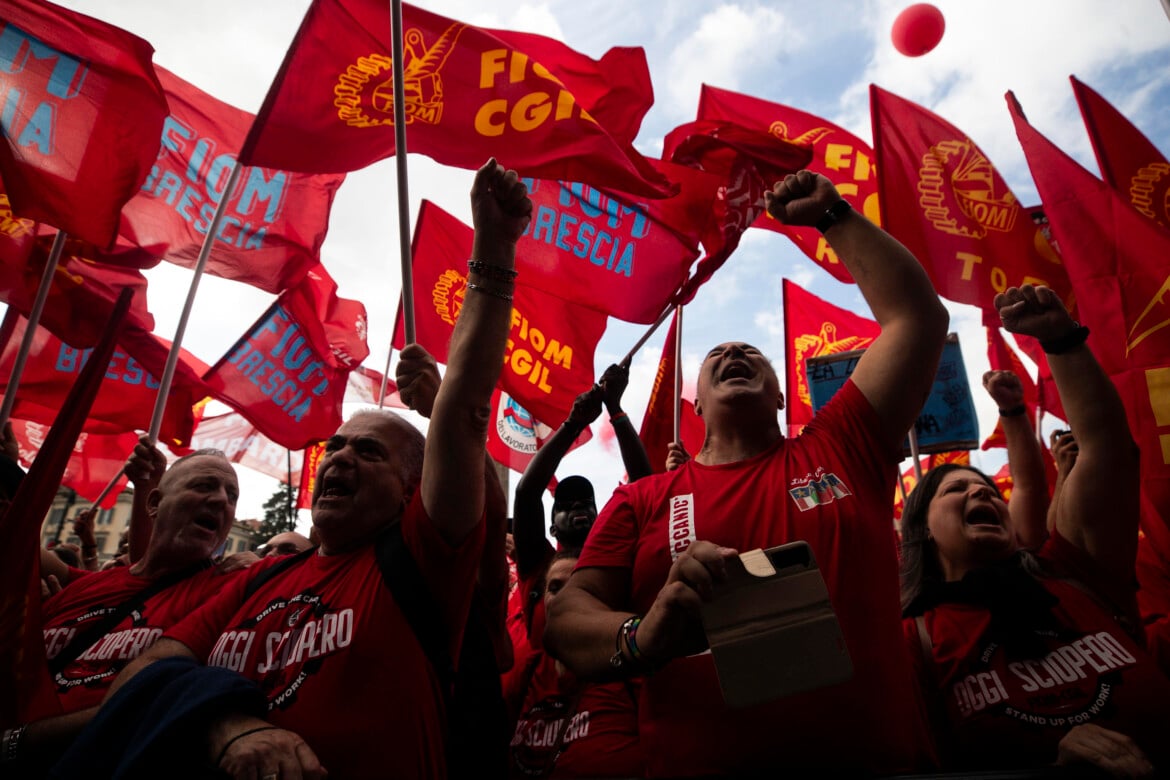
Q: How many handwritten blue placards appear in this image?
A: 1